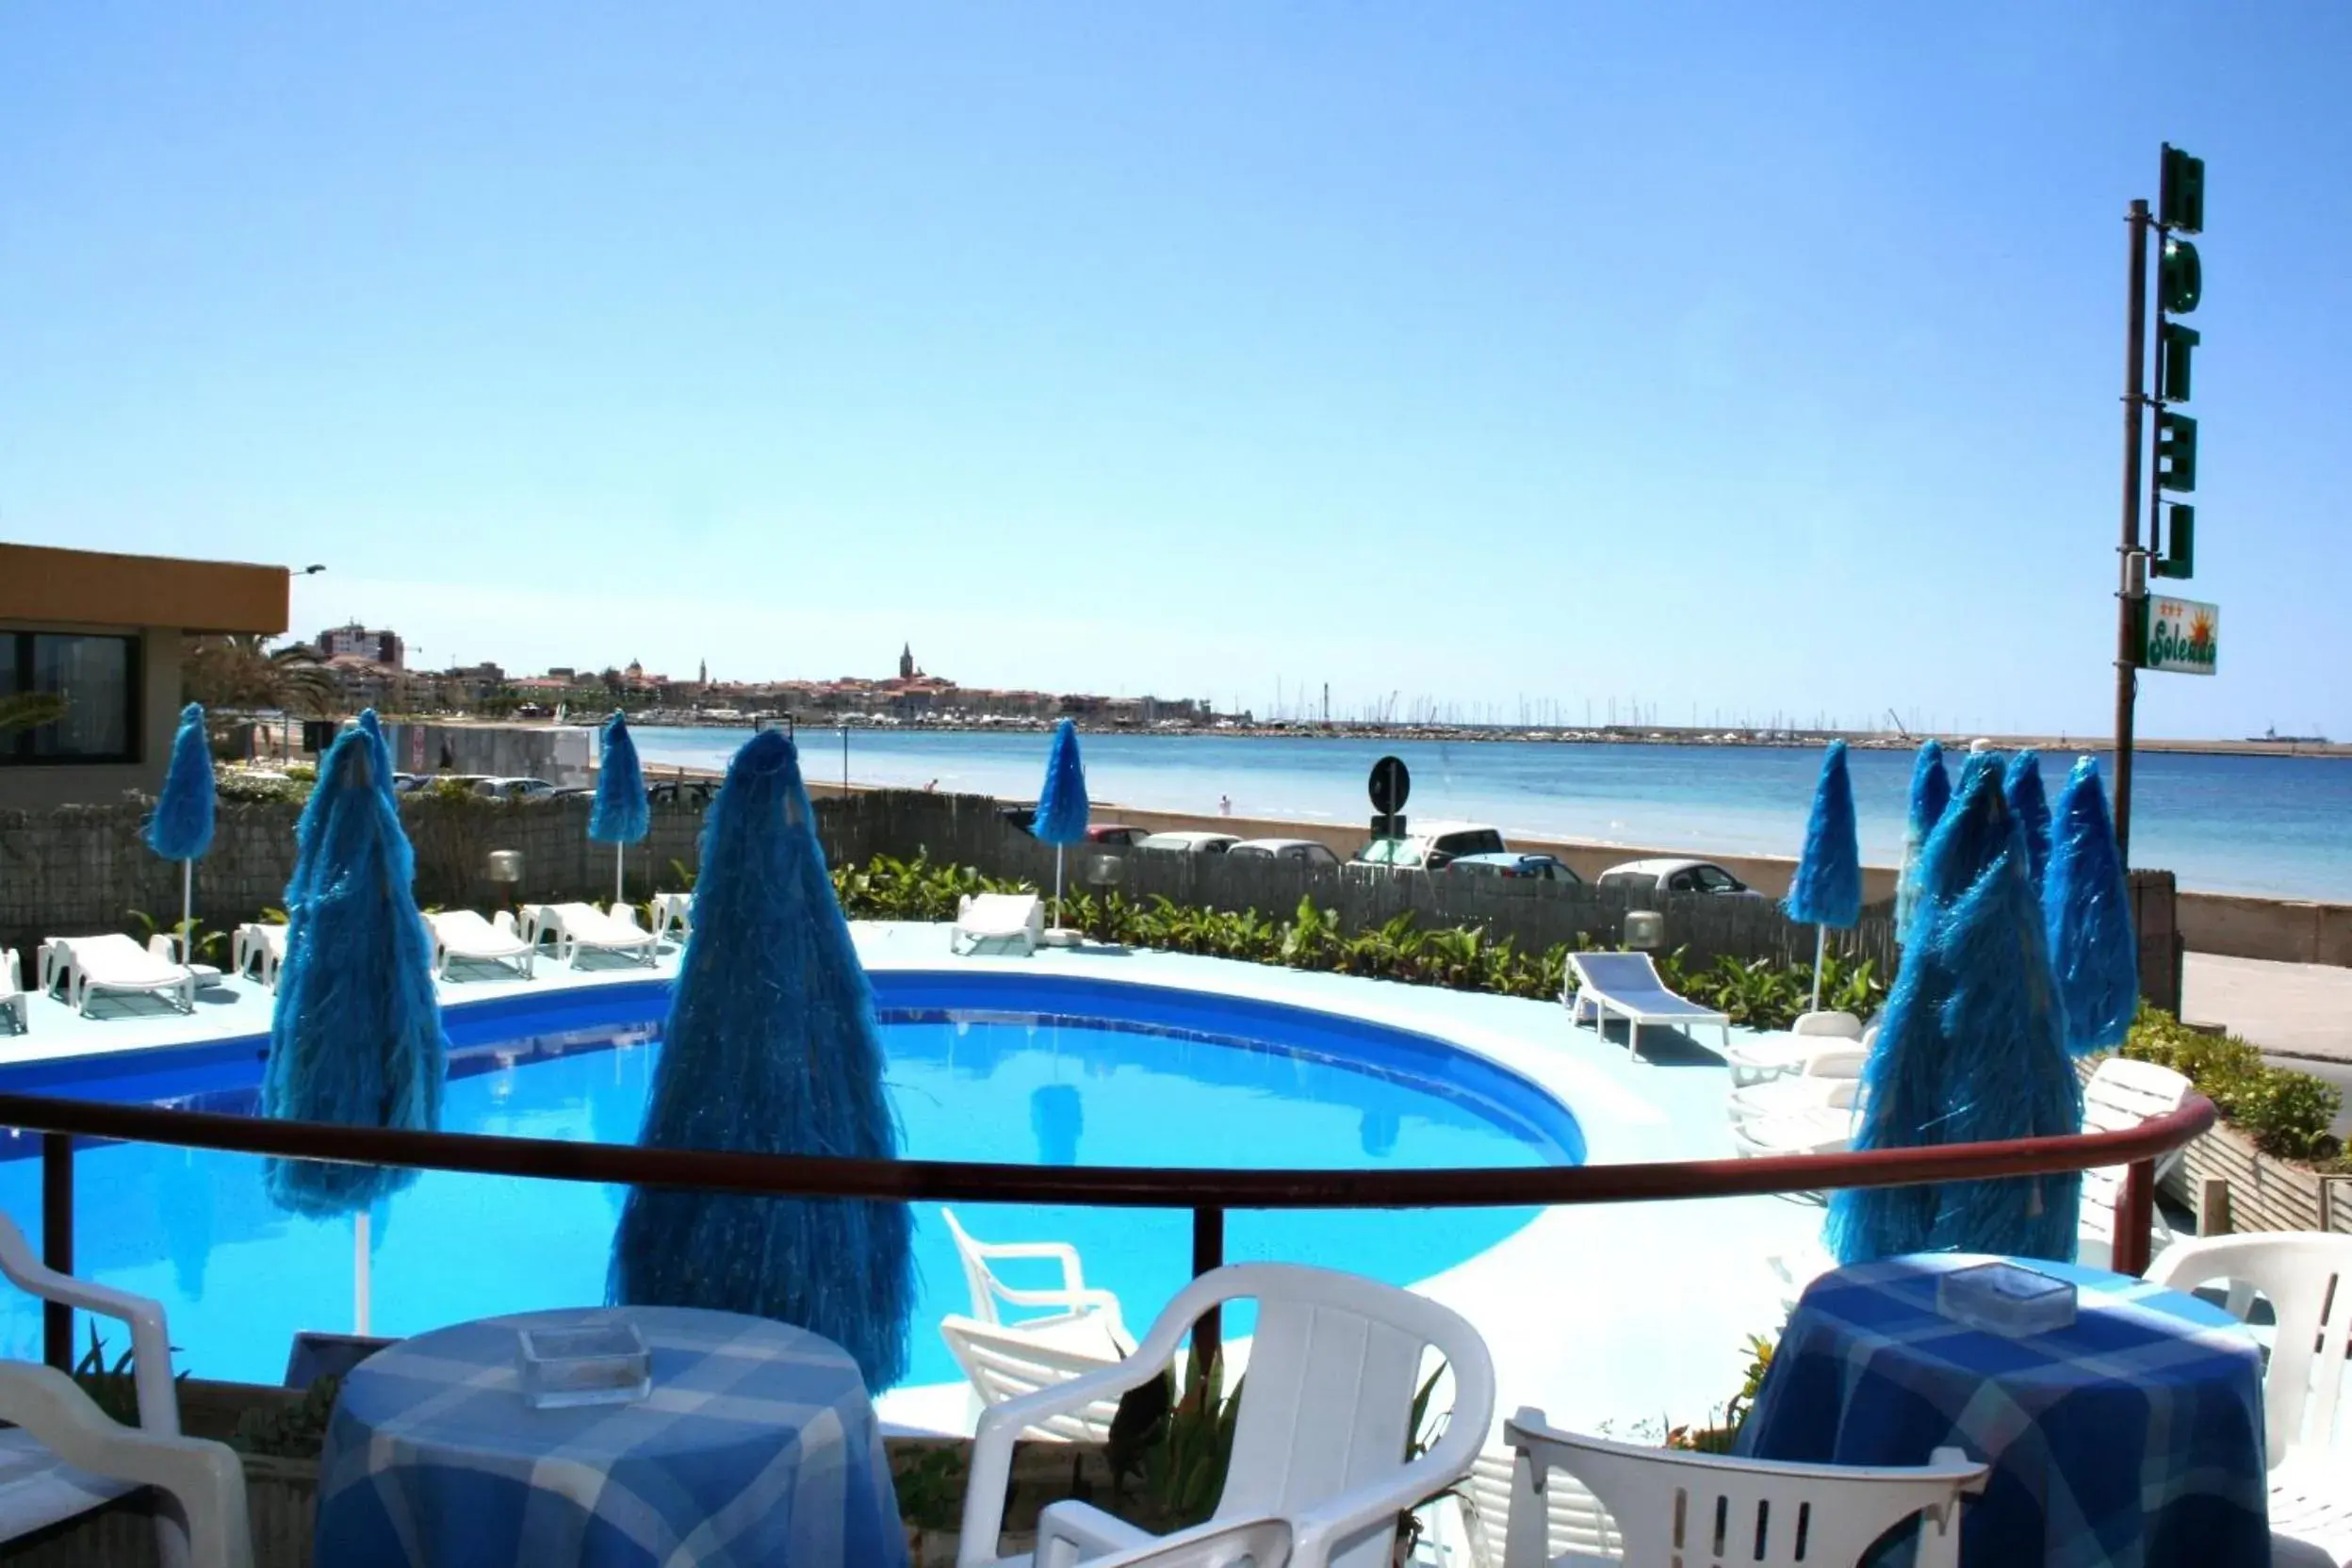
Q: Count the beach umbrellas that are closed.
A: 11